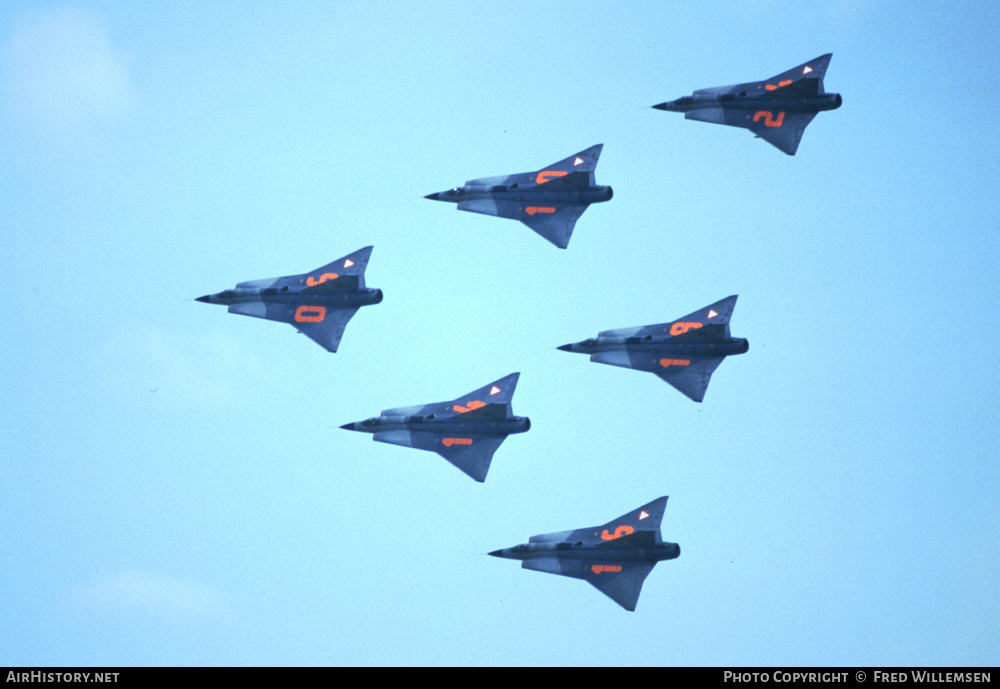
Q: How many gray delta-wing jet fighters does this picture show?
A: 6